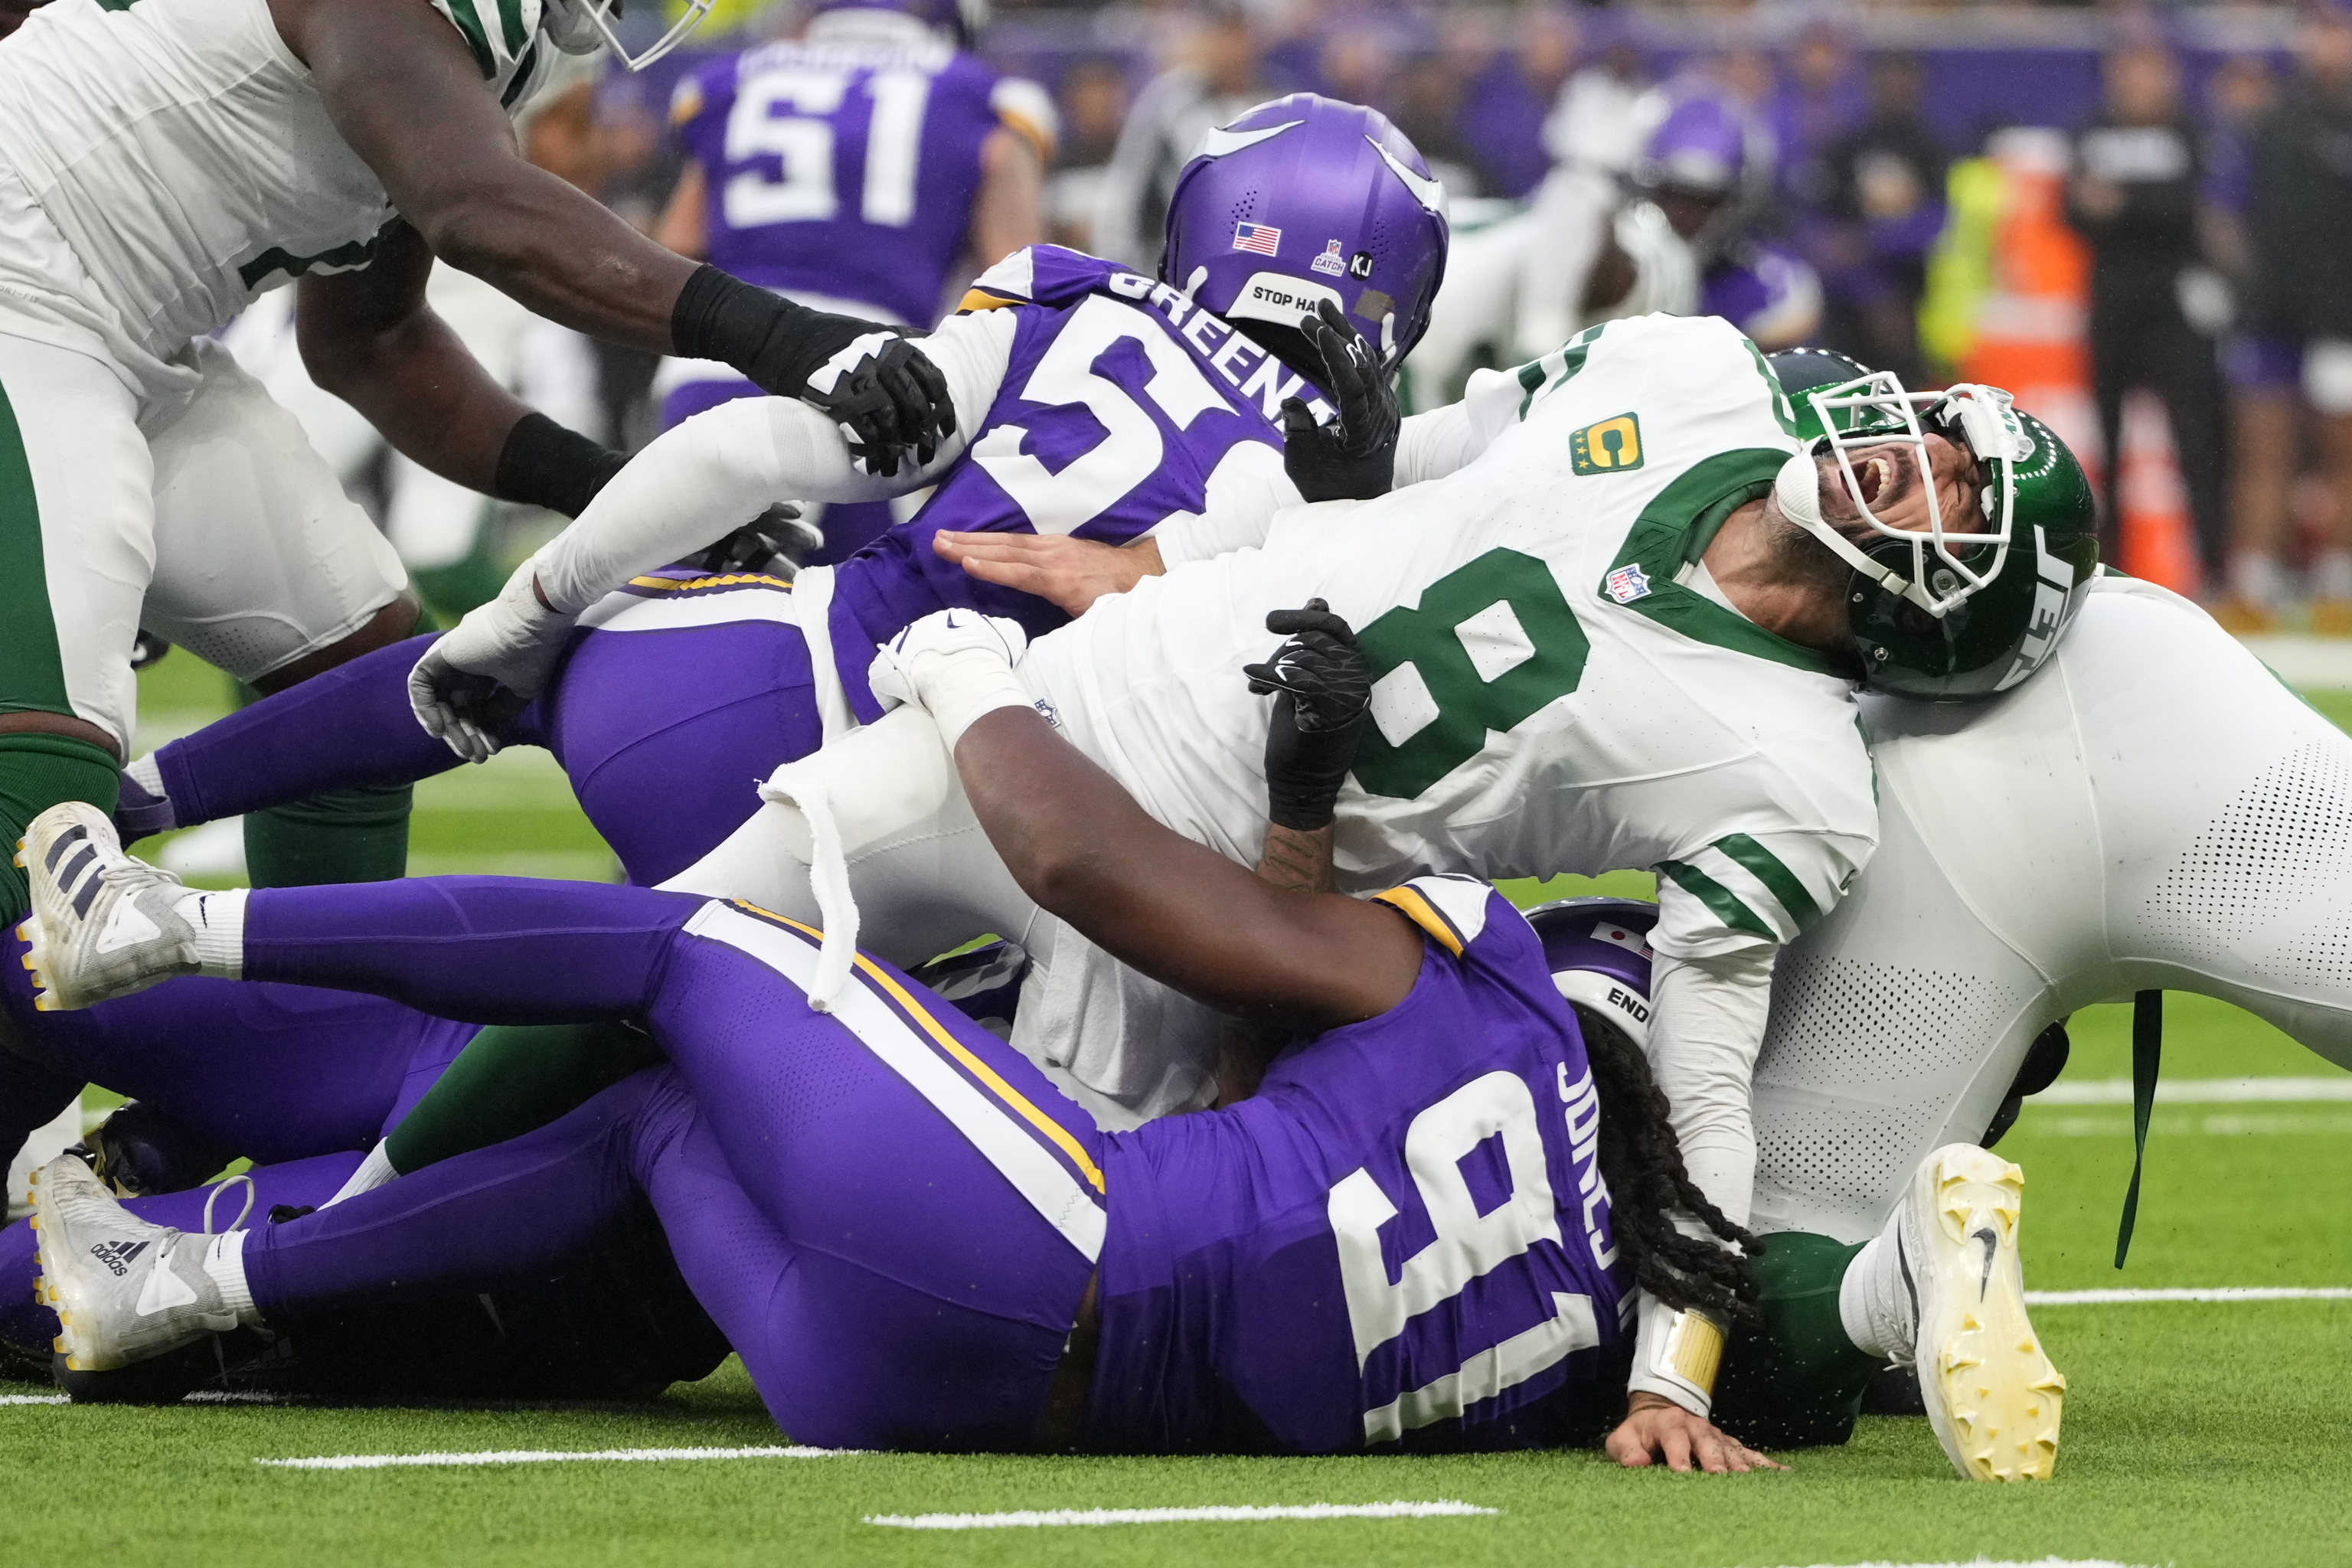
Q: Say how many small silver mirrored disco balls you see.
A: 0